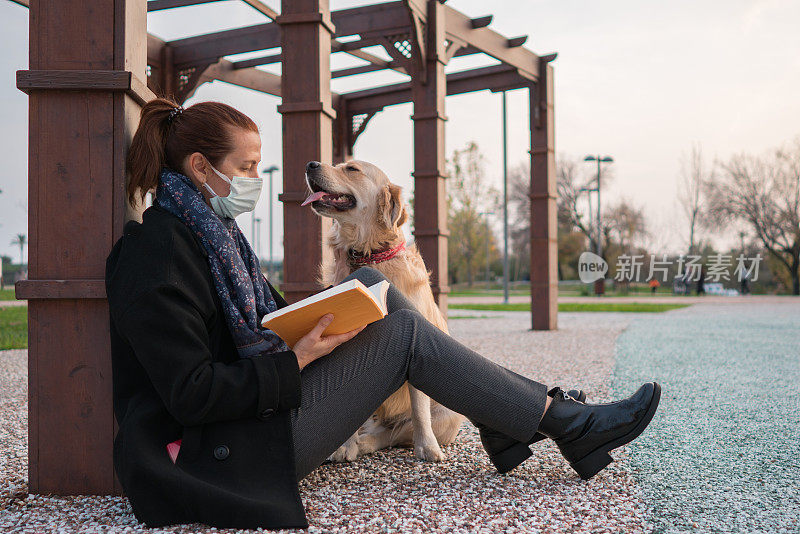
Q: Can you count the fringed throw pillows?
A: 0